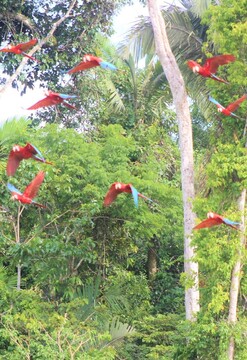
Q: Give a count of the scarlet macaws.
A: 9